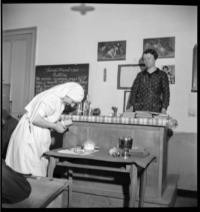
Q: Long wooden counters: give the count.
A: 1